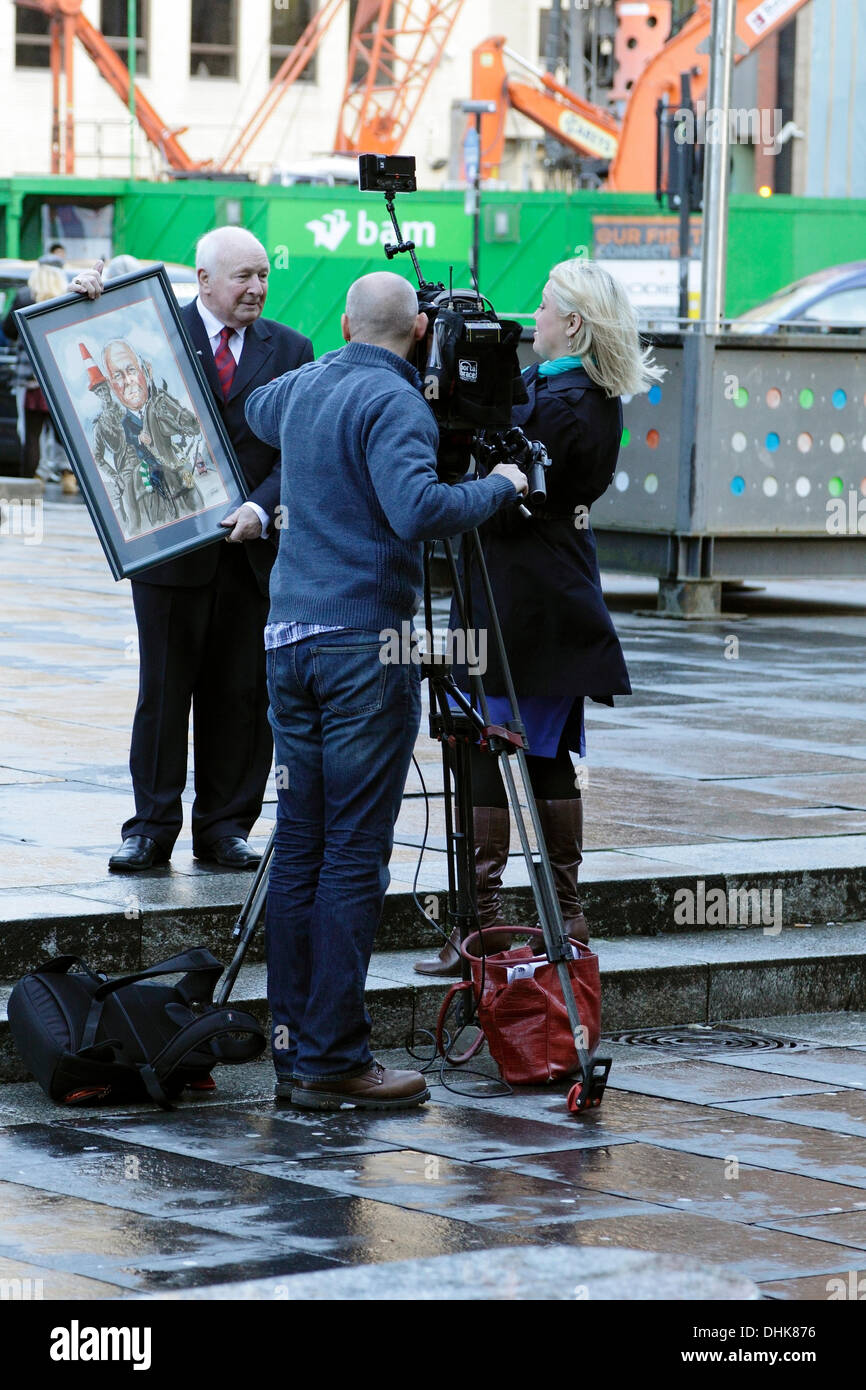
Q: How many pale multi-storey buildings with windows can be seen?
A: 1